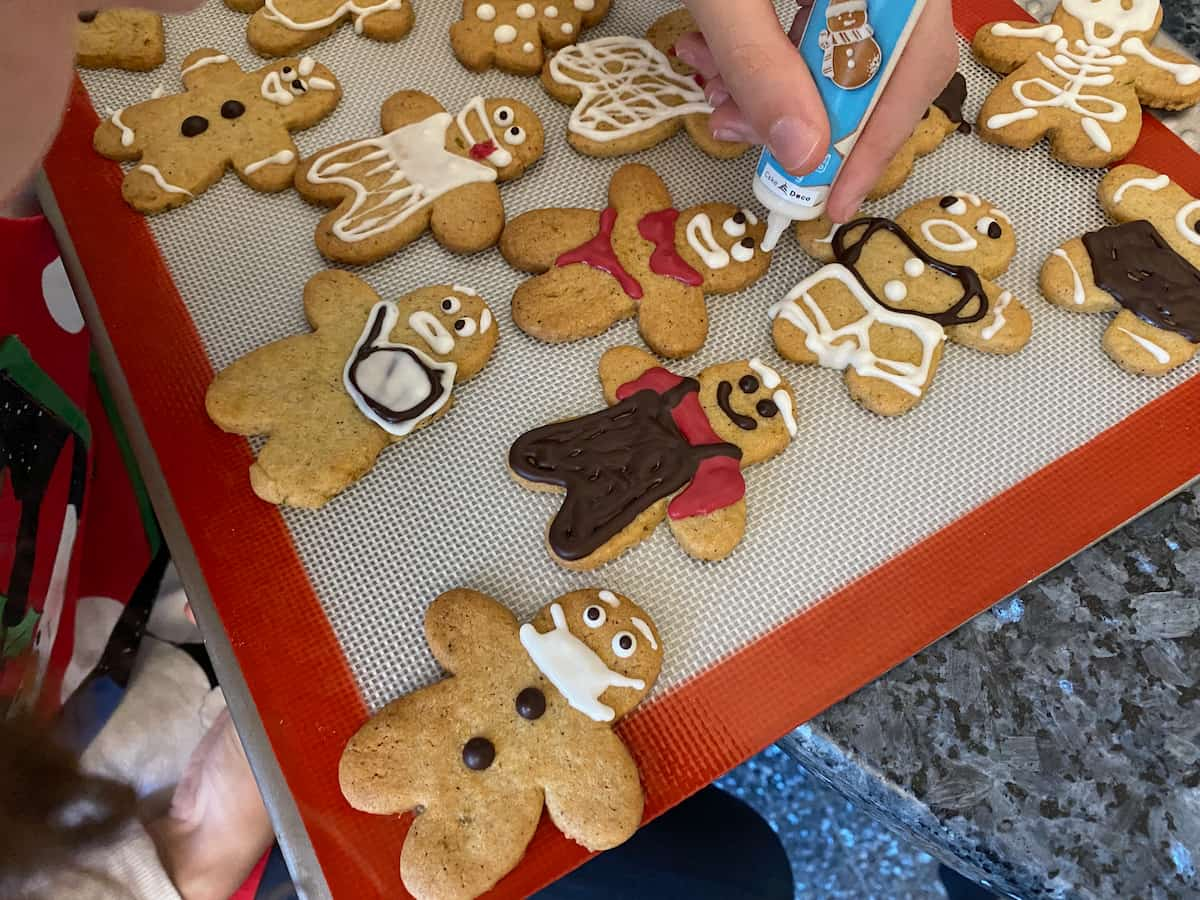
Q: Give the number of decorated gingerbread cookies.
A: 14